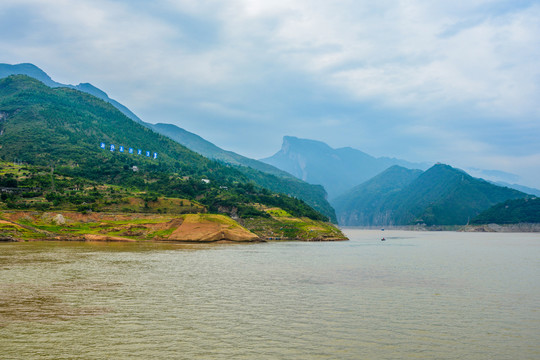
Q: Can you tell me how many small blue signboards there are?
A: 7